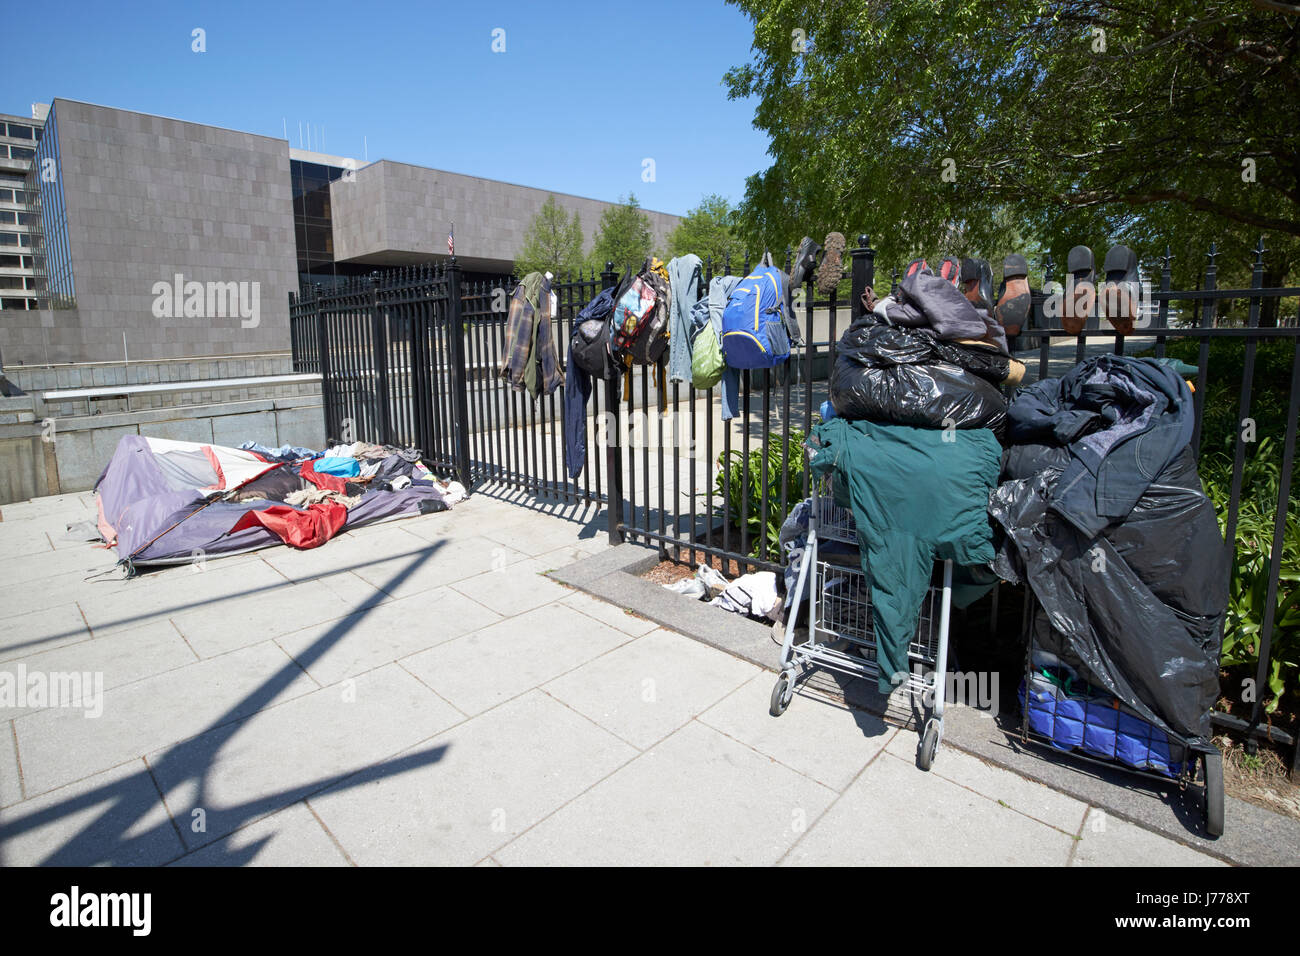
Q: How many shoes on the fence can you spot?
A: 8